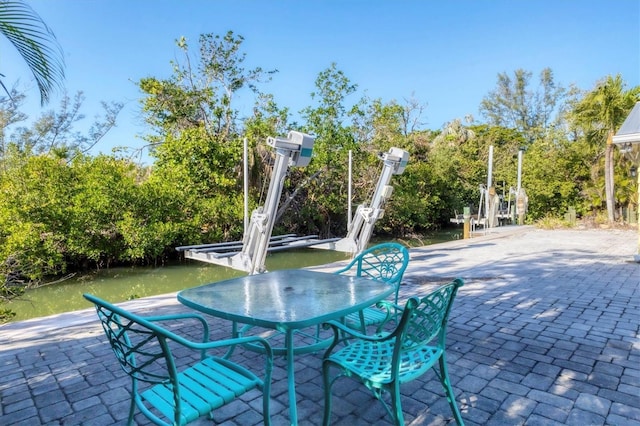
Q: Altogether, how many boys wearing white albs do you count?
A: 0